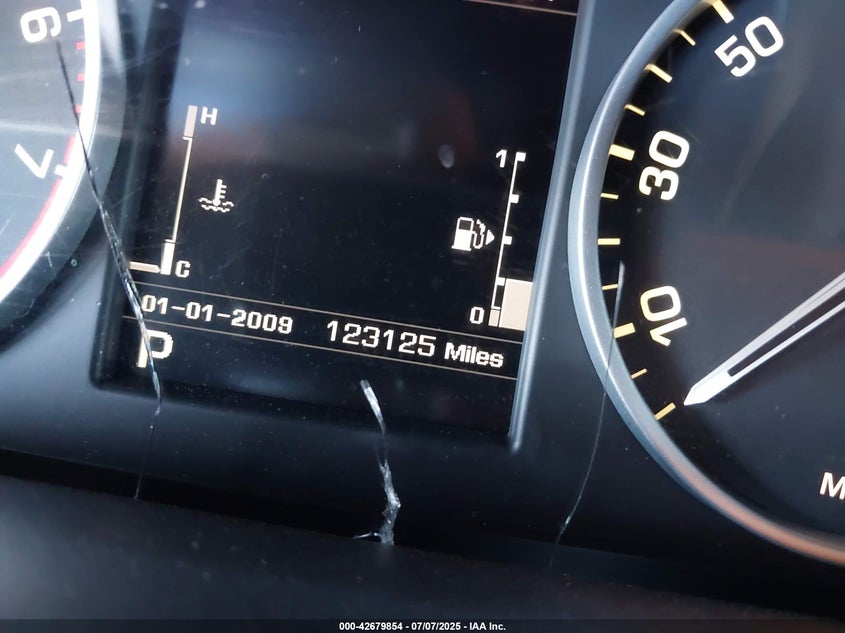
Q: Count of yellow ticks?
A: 11